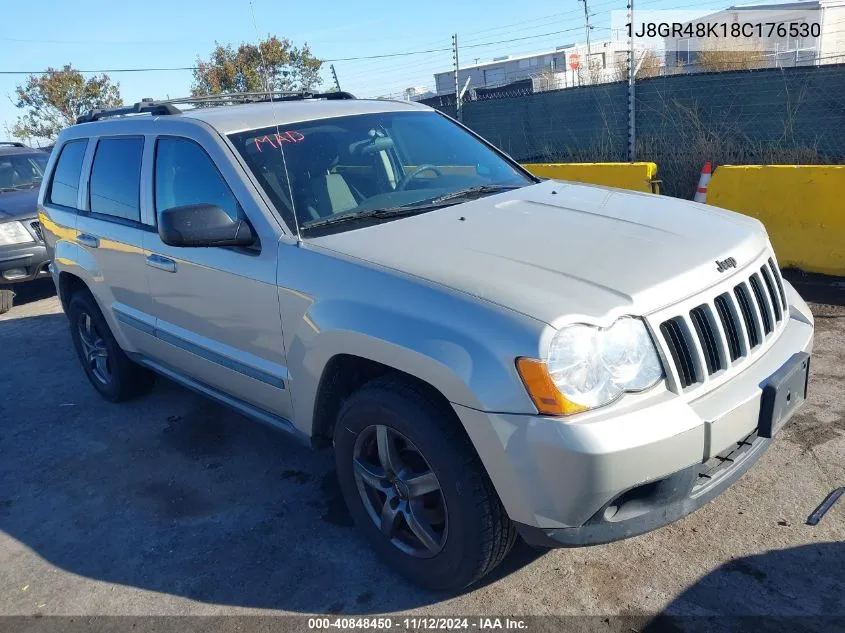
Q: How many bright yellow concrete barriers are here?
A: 2